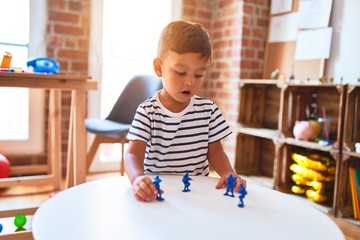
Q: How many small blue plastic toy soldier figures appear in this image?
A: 4